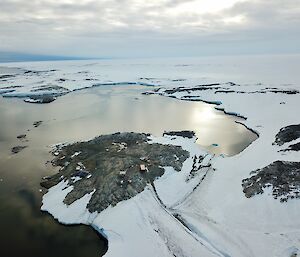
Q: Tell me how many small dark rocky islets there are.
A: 3